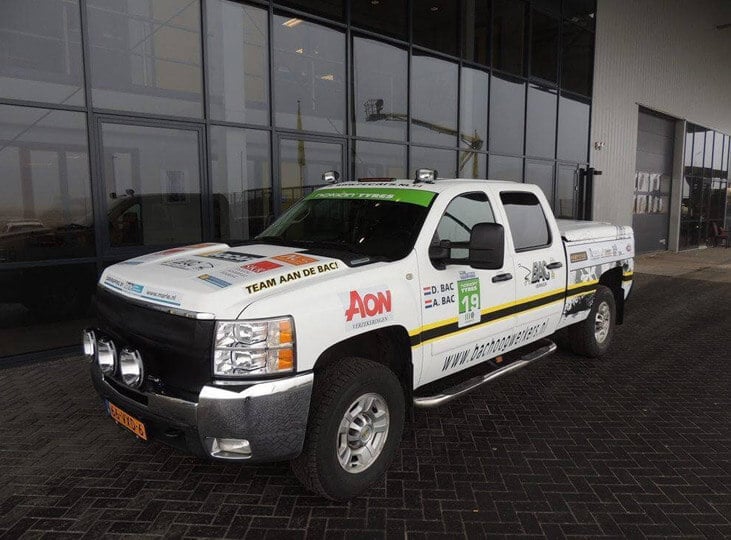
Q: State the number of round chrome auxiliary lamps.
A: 3